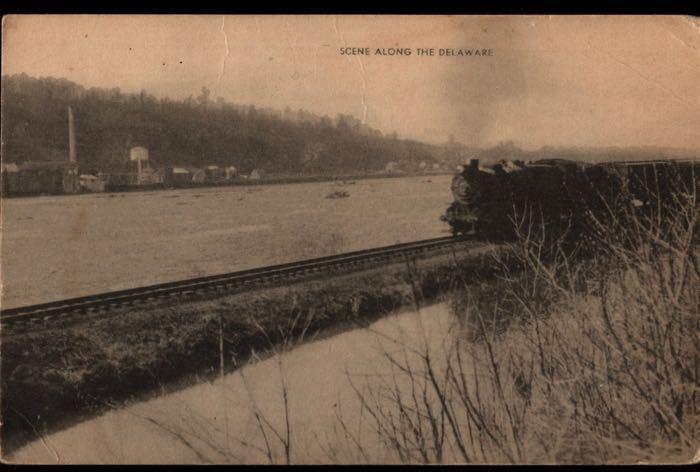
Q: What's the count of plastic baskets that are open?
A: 0